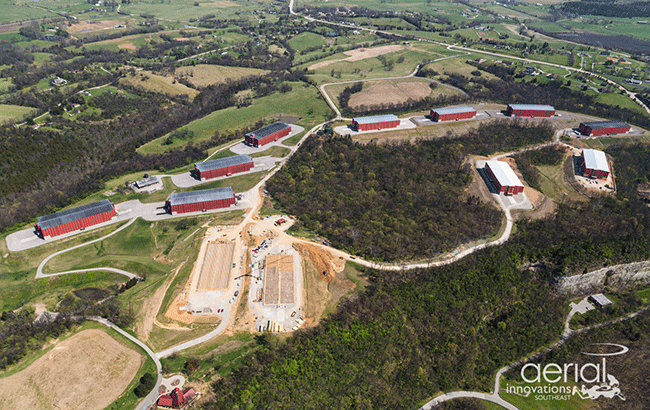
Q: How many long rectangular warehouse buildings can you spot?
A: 10